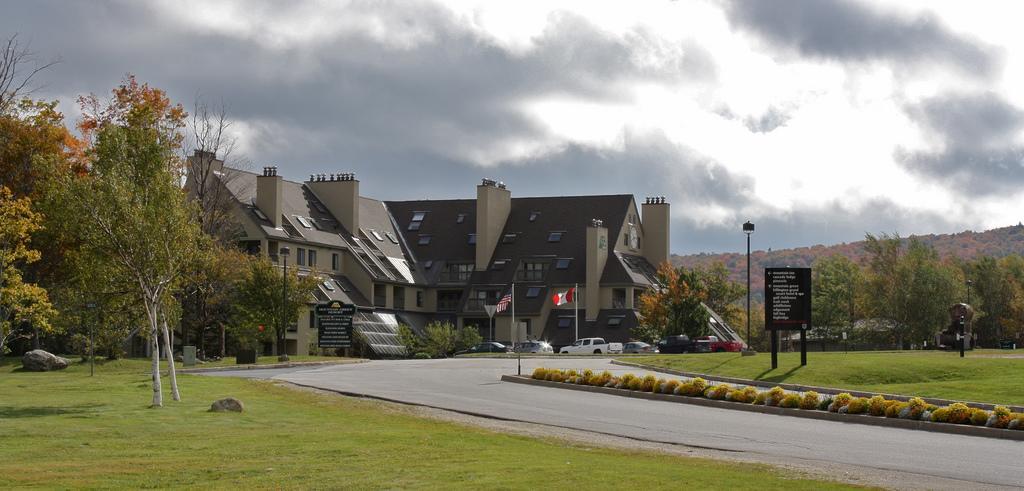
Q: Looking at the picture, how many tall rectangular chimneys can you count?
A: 6